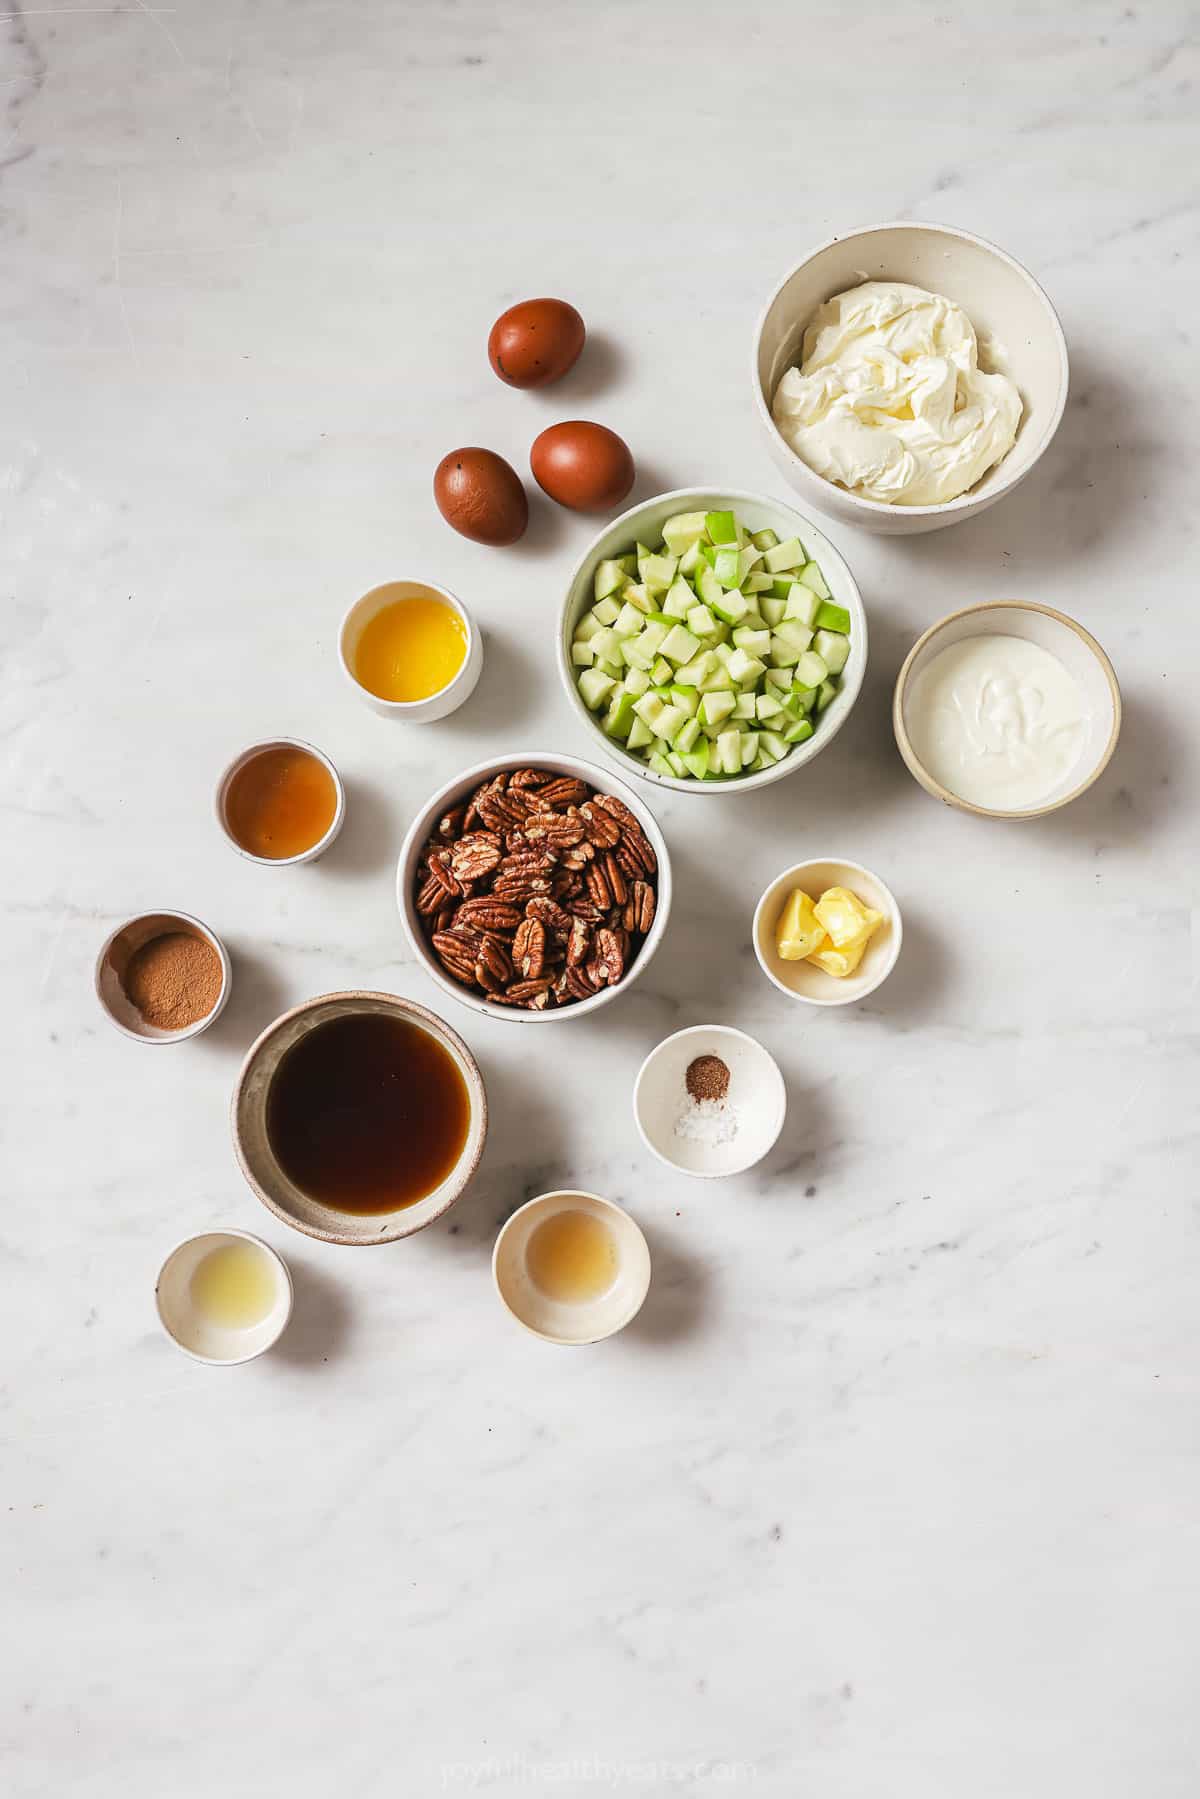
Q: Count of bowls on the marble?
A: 12